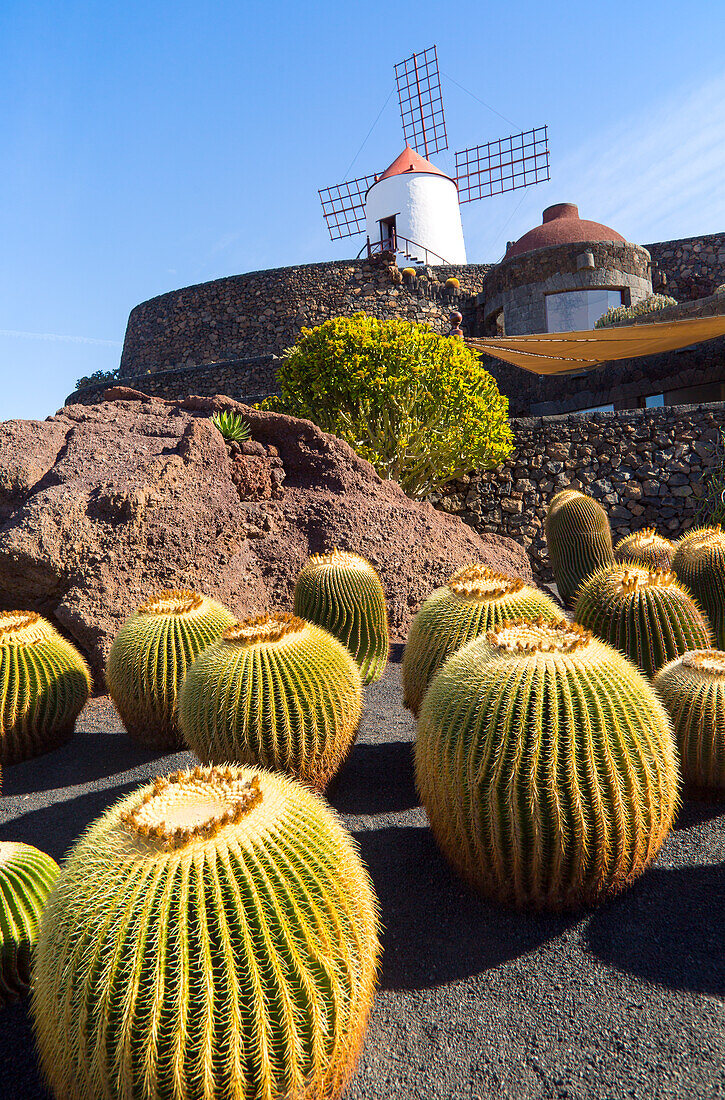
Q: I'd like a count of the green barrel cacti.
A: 13